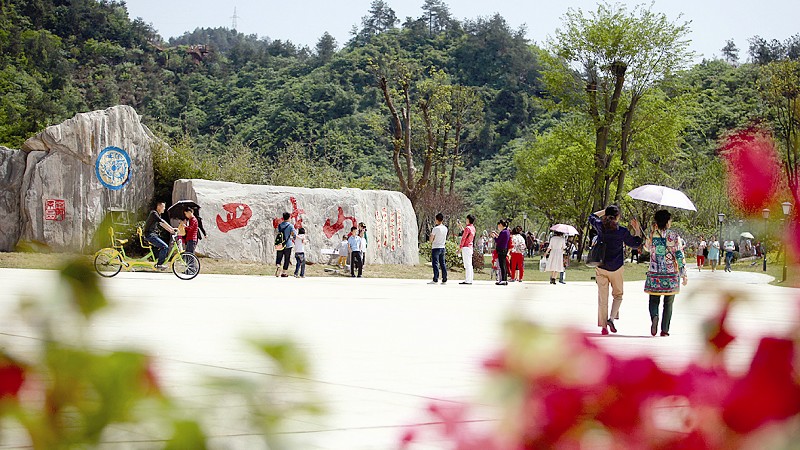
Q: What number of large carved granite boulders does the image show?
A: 2